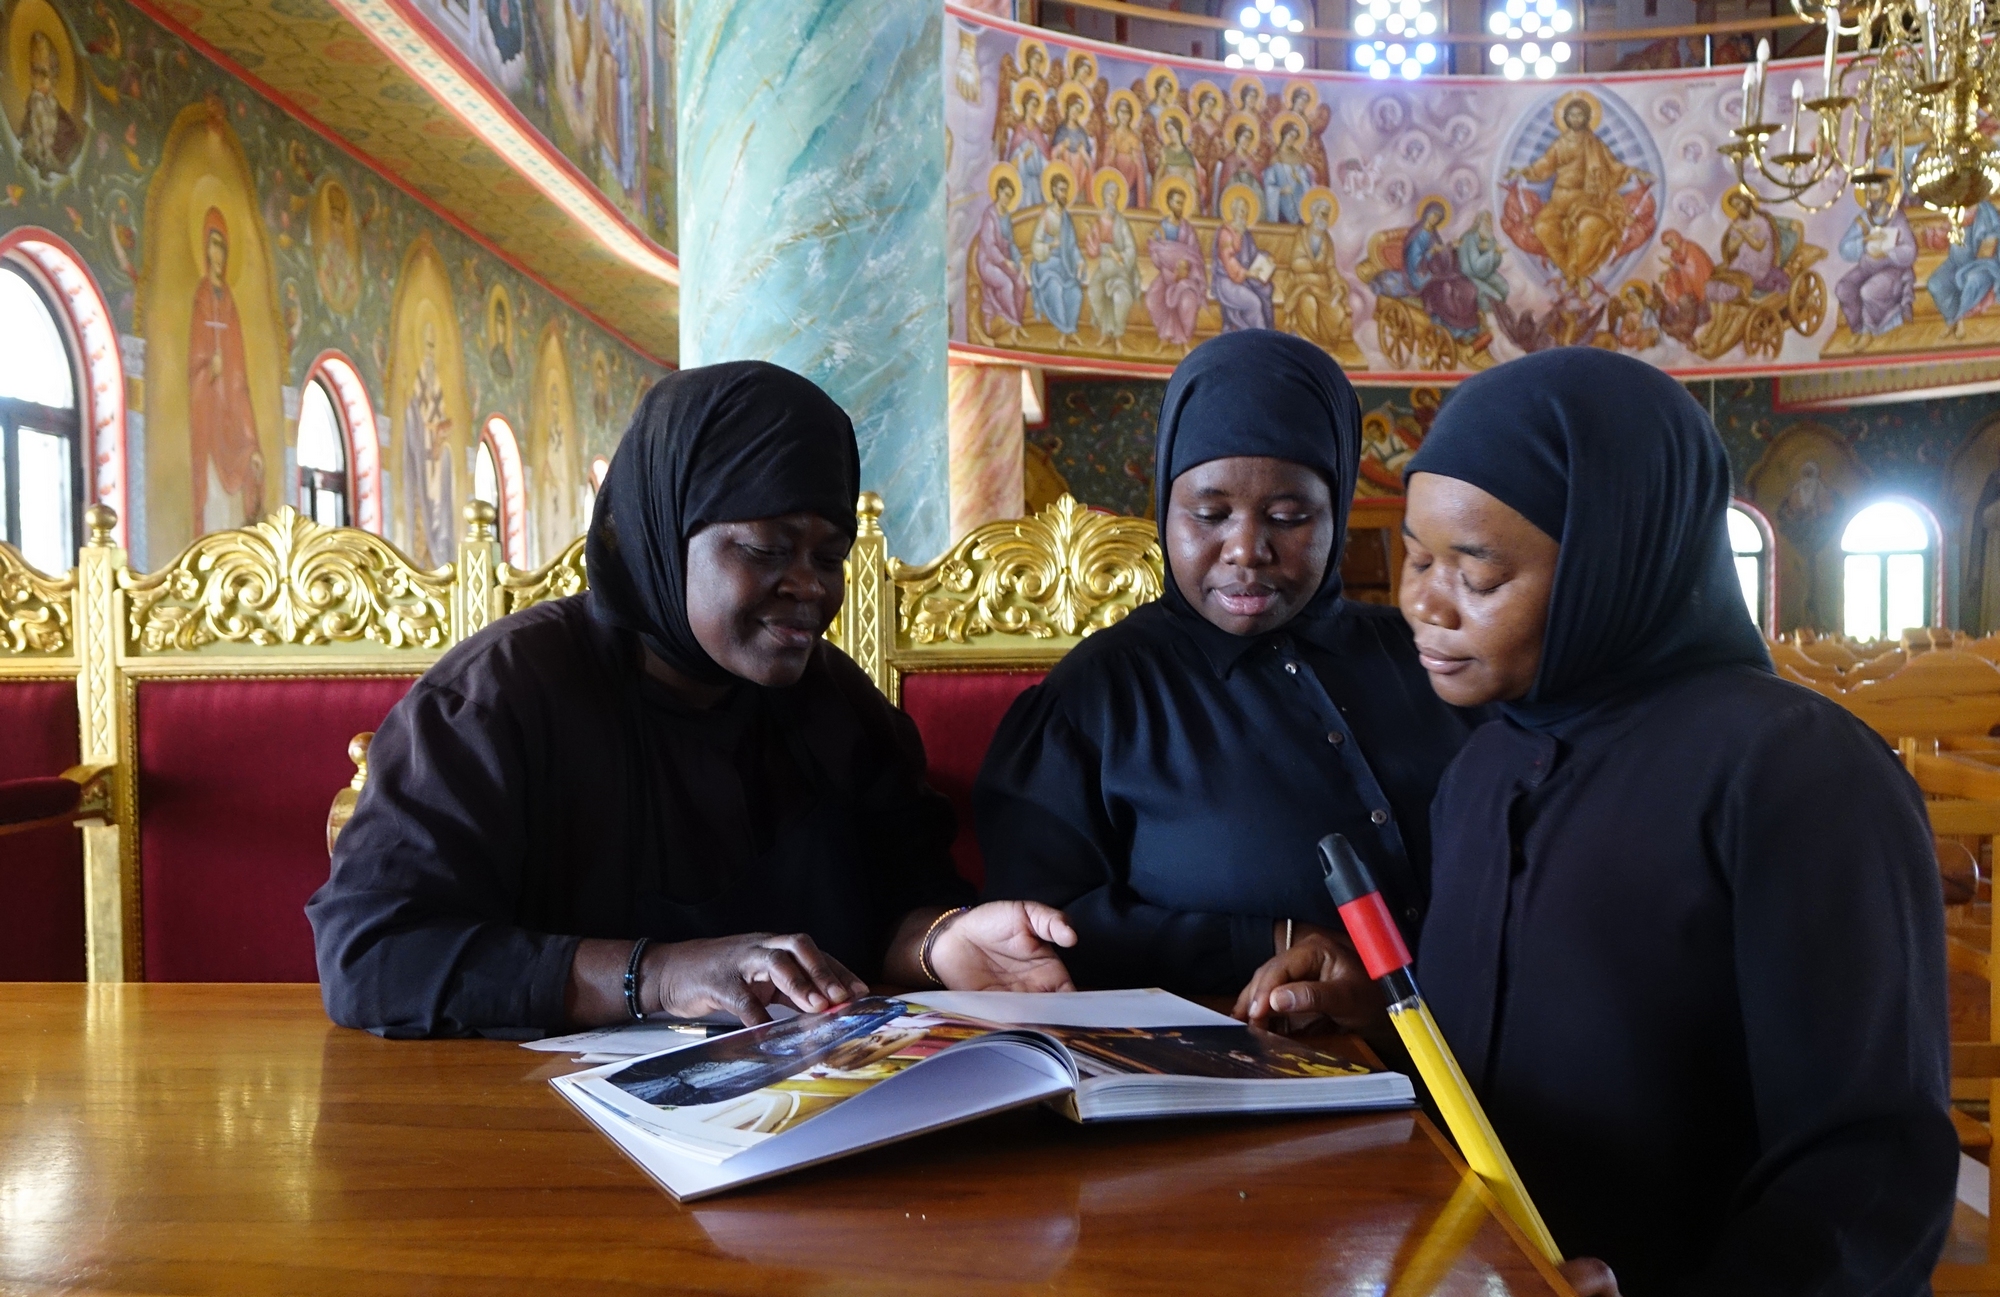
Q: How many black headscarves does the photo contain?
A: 3